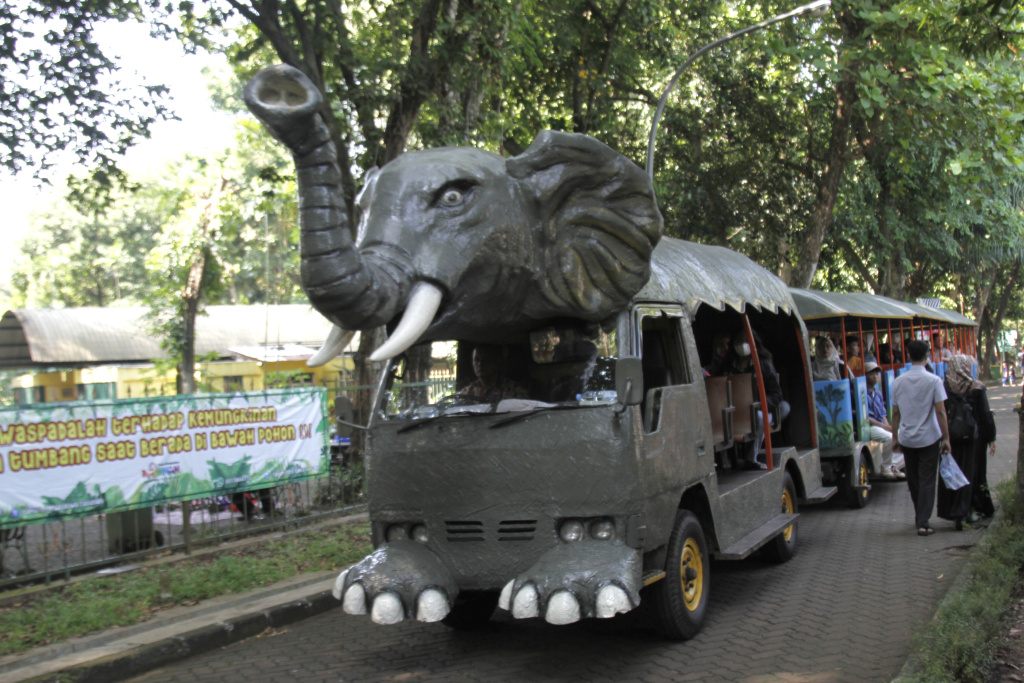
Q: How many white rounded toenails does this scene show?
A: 8